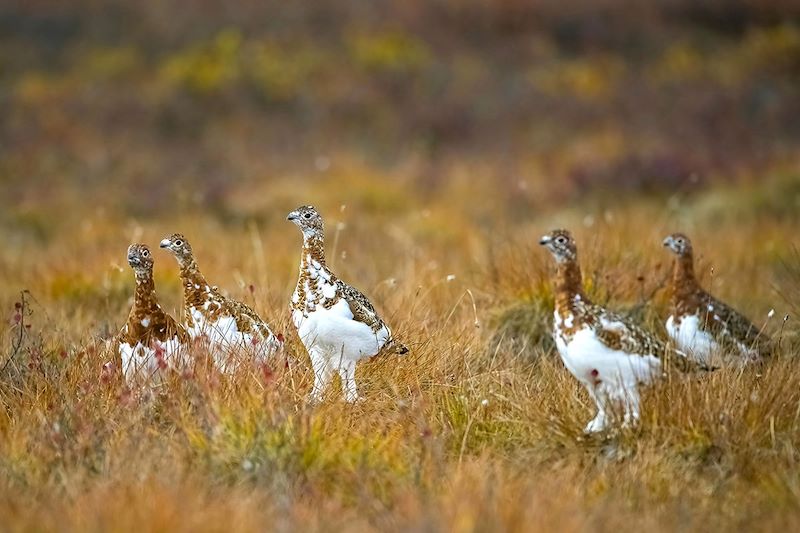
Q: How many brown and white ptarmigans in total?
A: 5